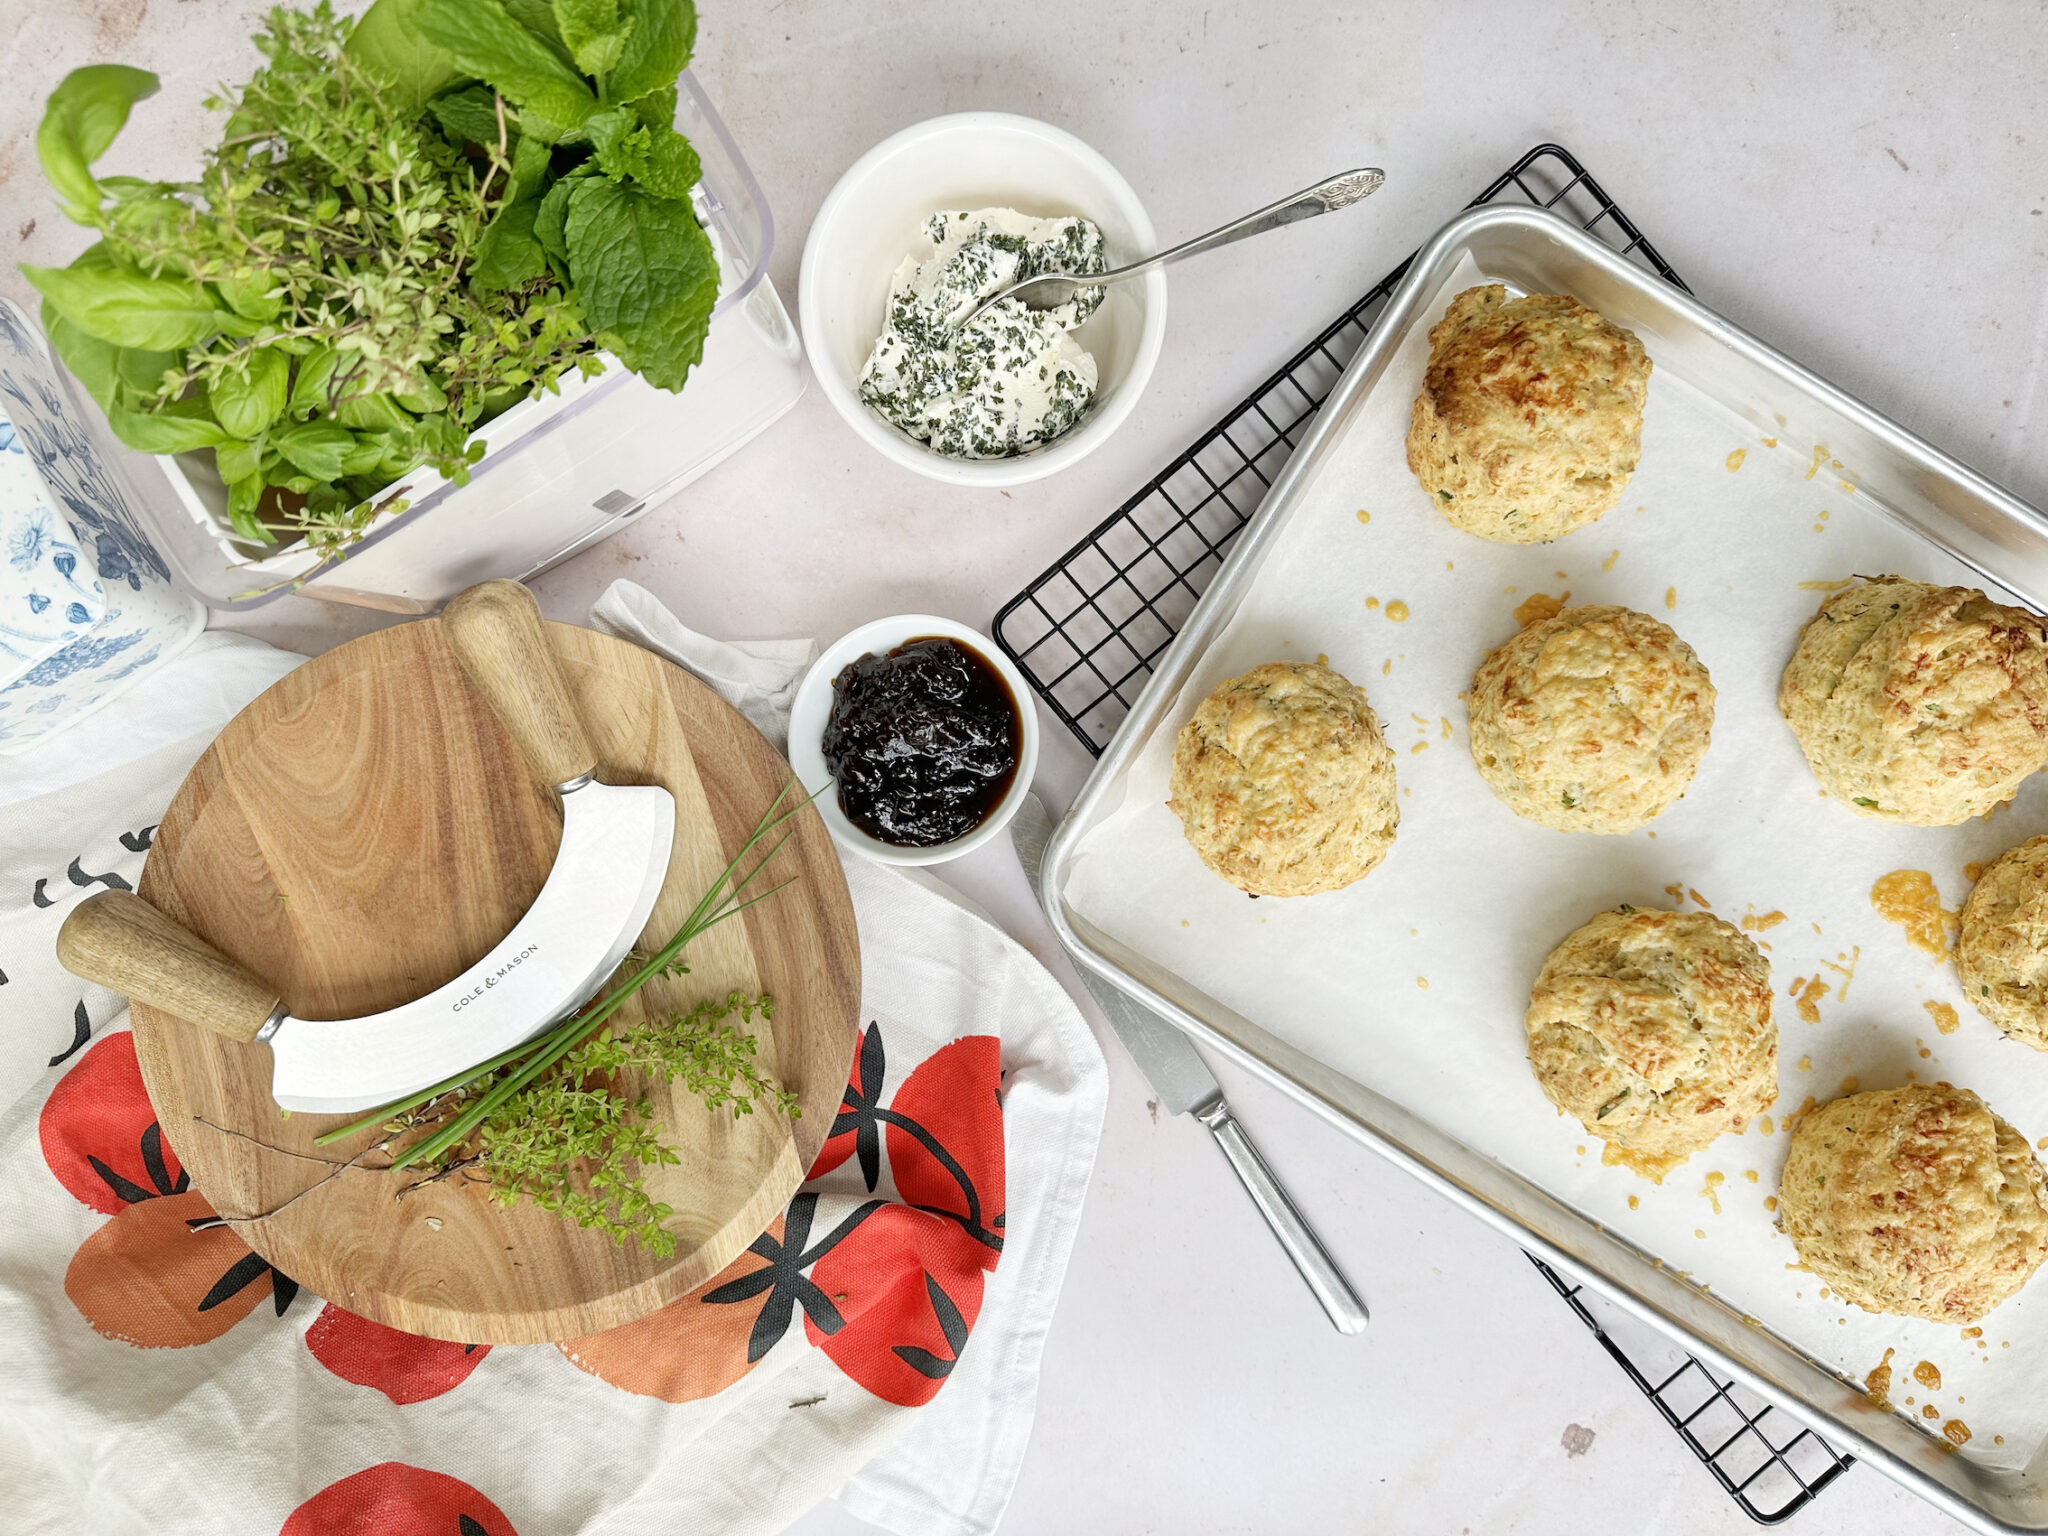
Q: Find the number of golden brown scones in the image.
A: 7